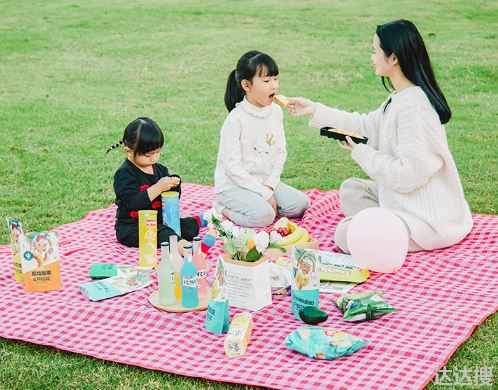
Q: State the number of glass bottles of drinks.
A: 4